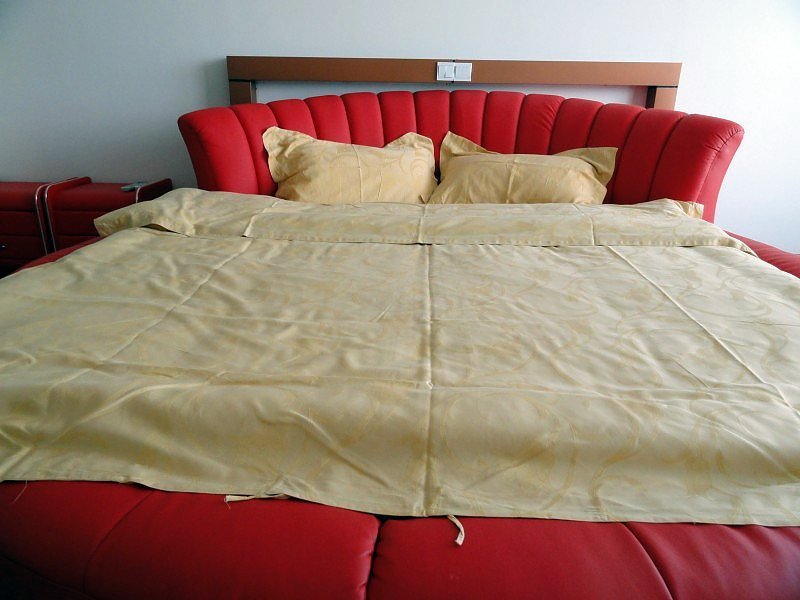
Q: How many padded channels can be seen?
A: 14